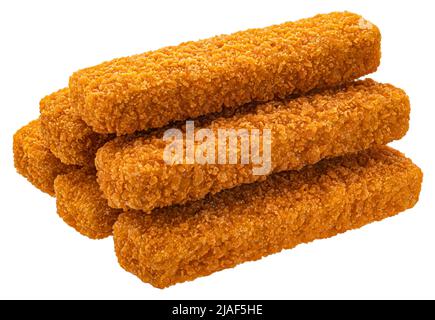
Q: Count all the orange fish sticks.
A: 6